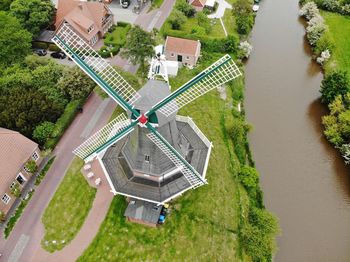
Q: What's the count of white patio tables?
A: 3